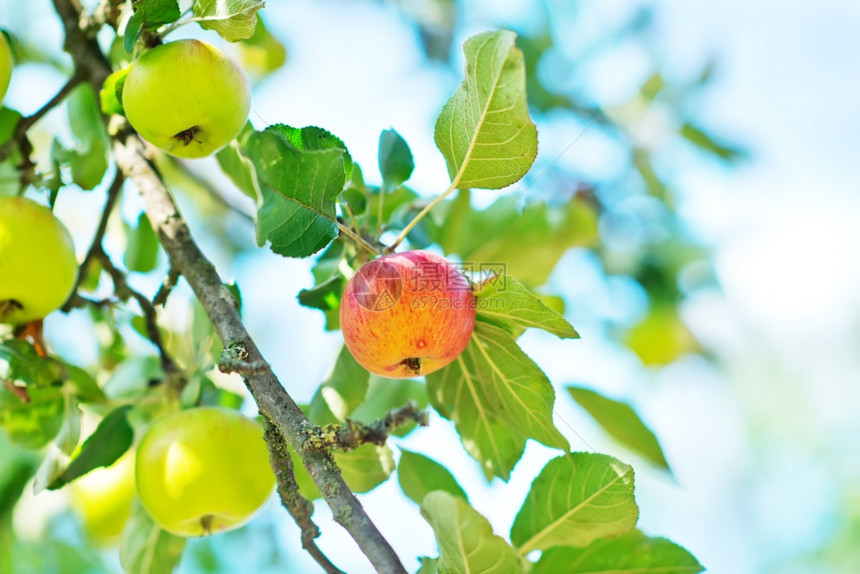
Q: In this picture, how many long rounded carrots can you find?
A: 0